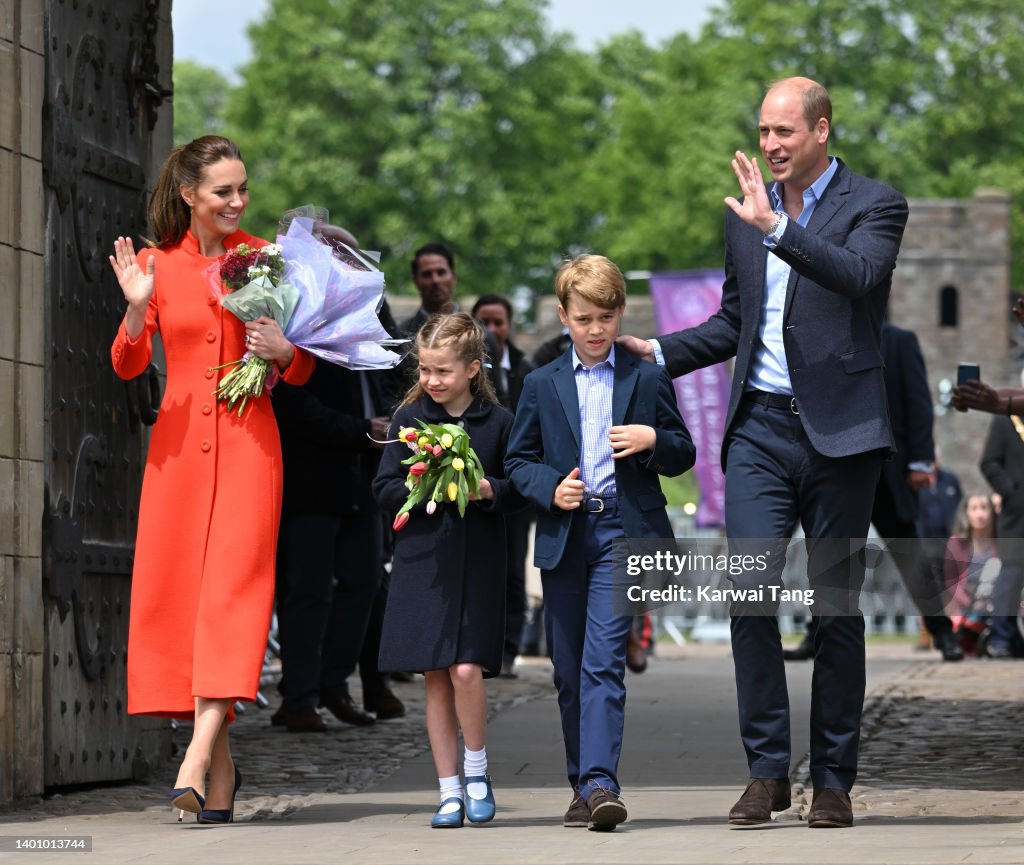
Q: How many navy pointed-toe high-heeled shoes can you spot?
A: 2